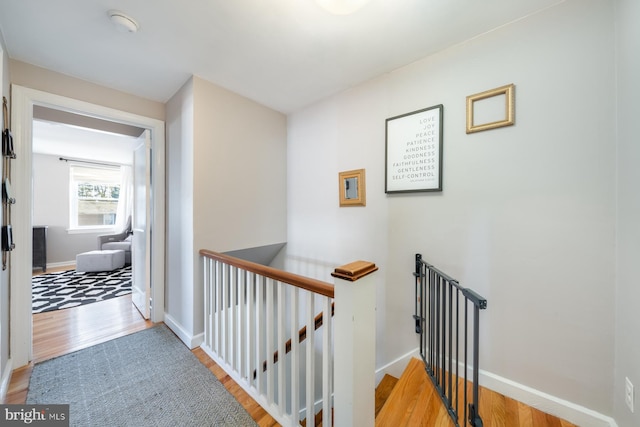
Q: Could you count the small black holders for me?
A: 3